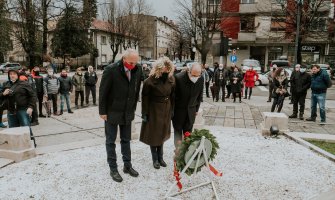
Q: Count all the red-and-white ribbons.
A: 2